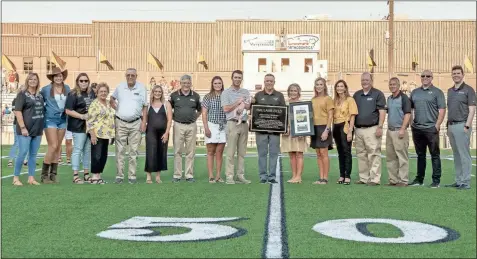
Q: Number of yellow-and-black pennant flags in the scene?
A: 8